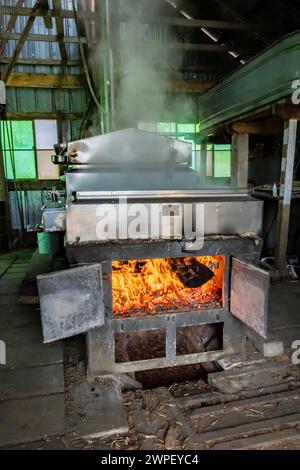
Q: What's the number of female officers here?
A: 0